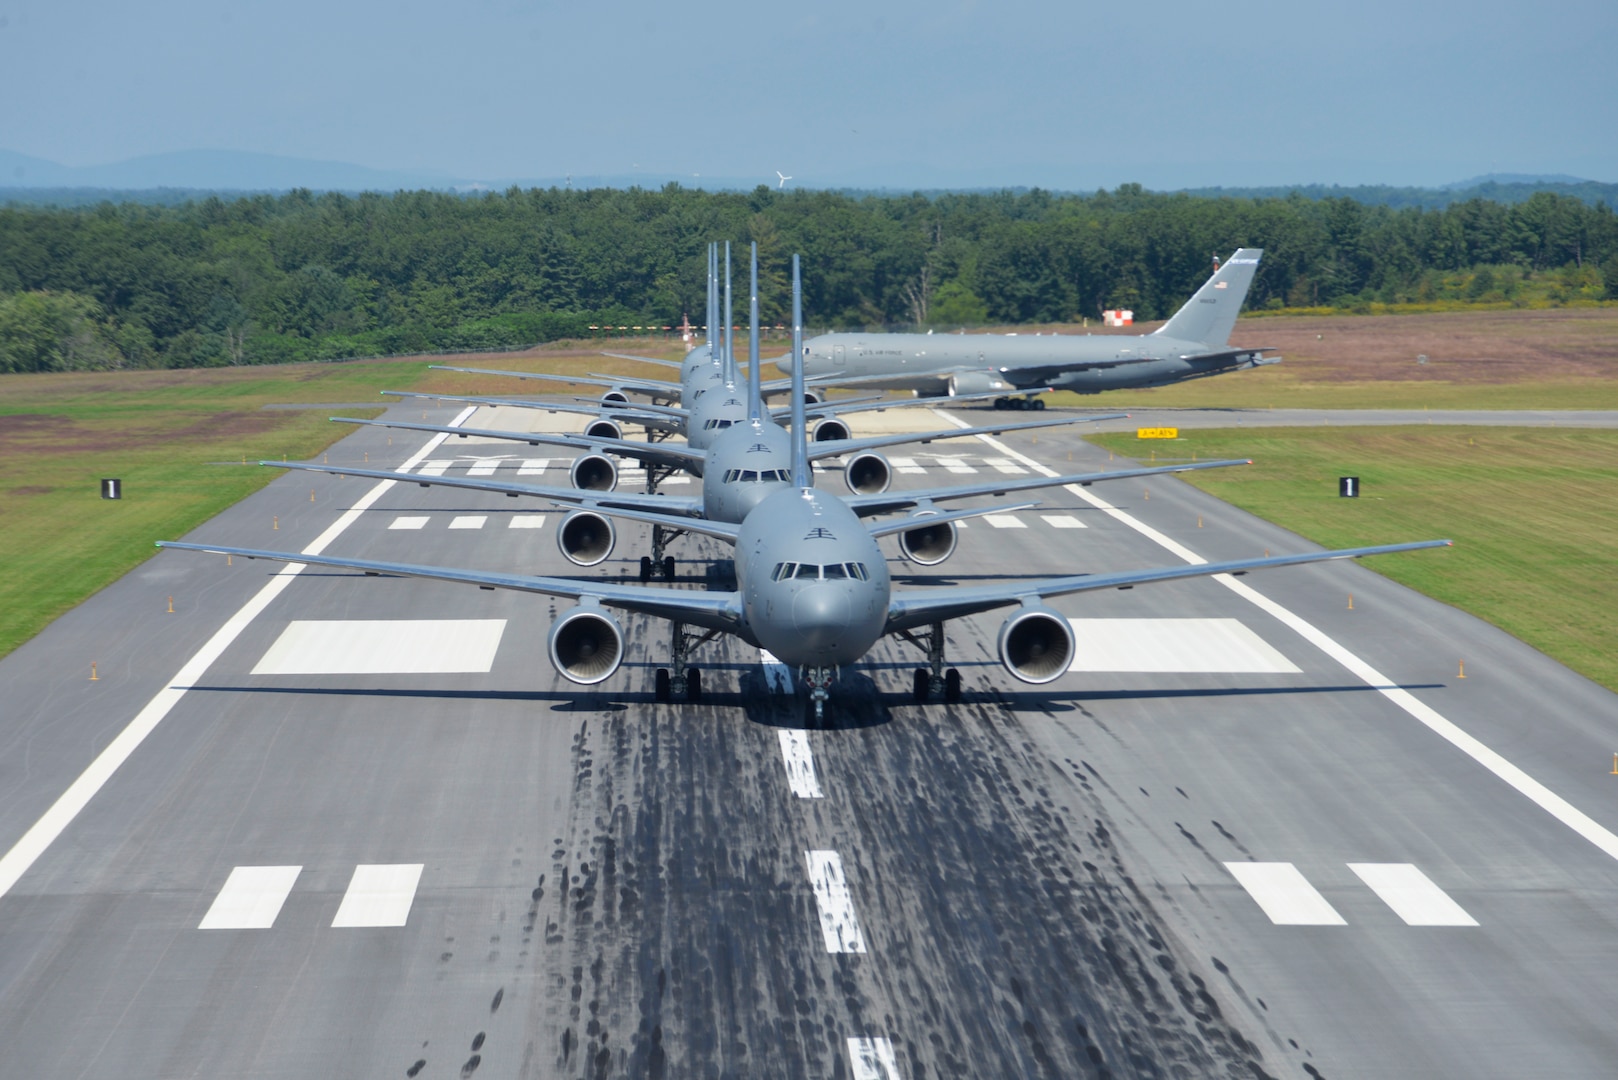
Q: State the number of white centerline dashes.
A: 4